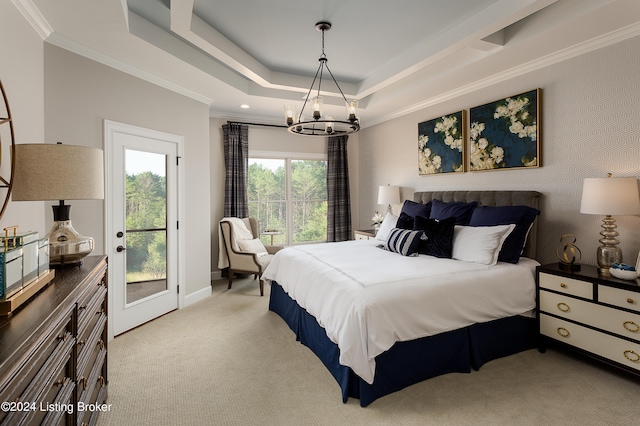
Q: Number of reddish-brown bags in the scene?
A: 0